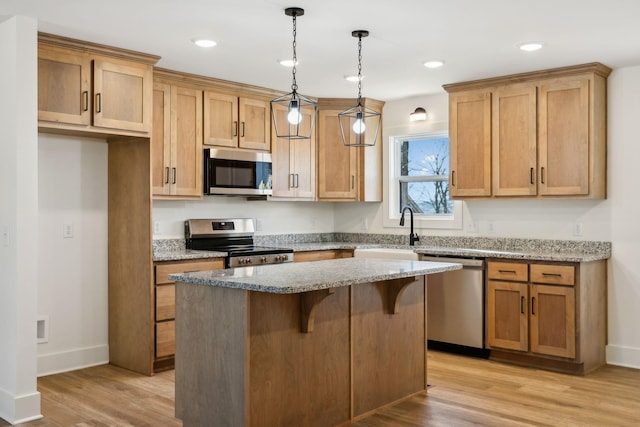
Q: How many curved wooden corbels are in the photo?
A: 2